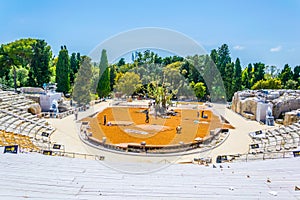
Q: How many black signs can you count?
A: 8